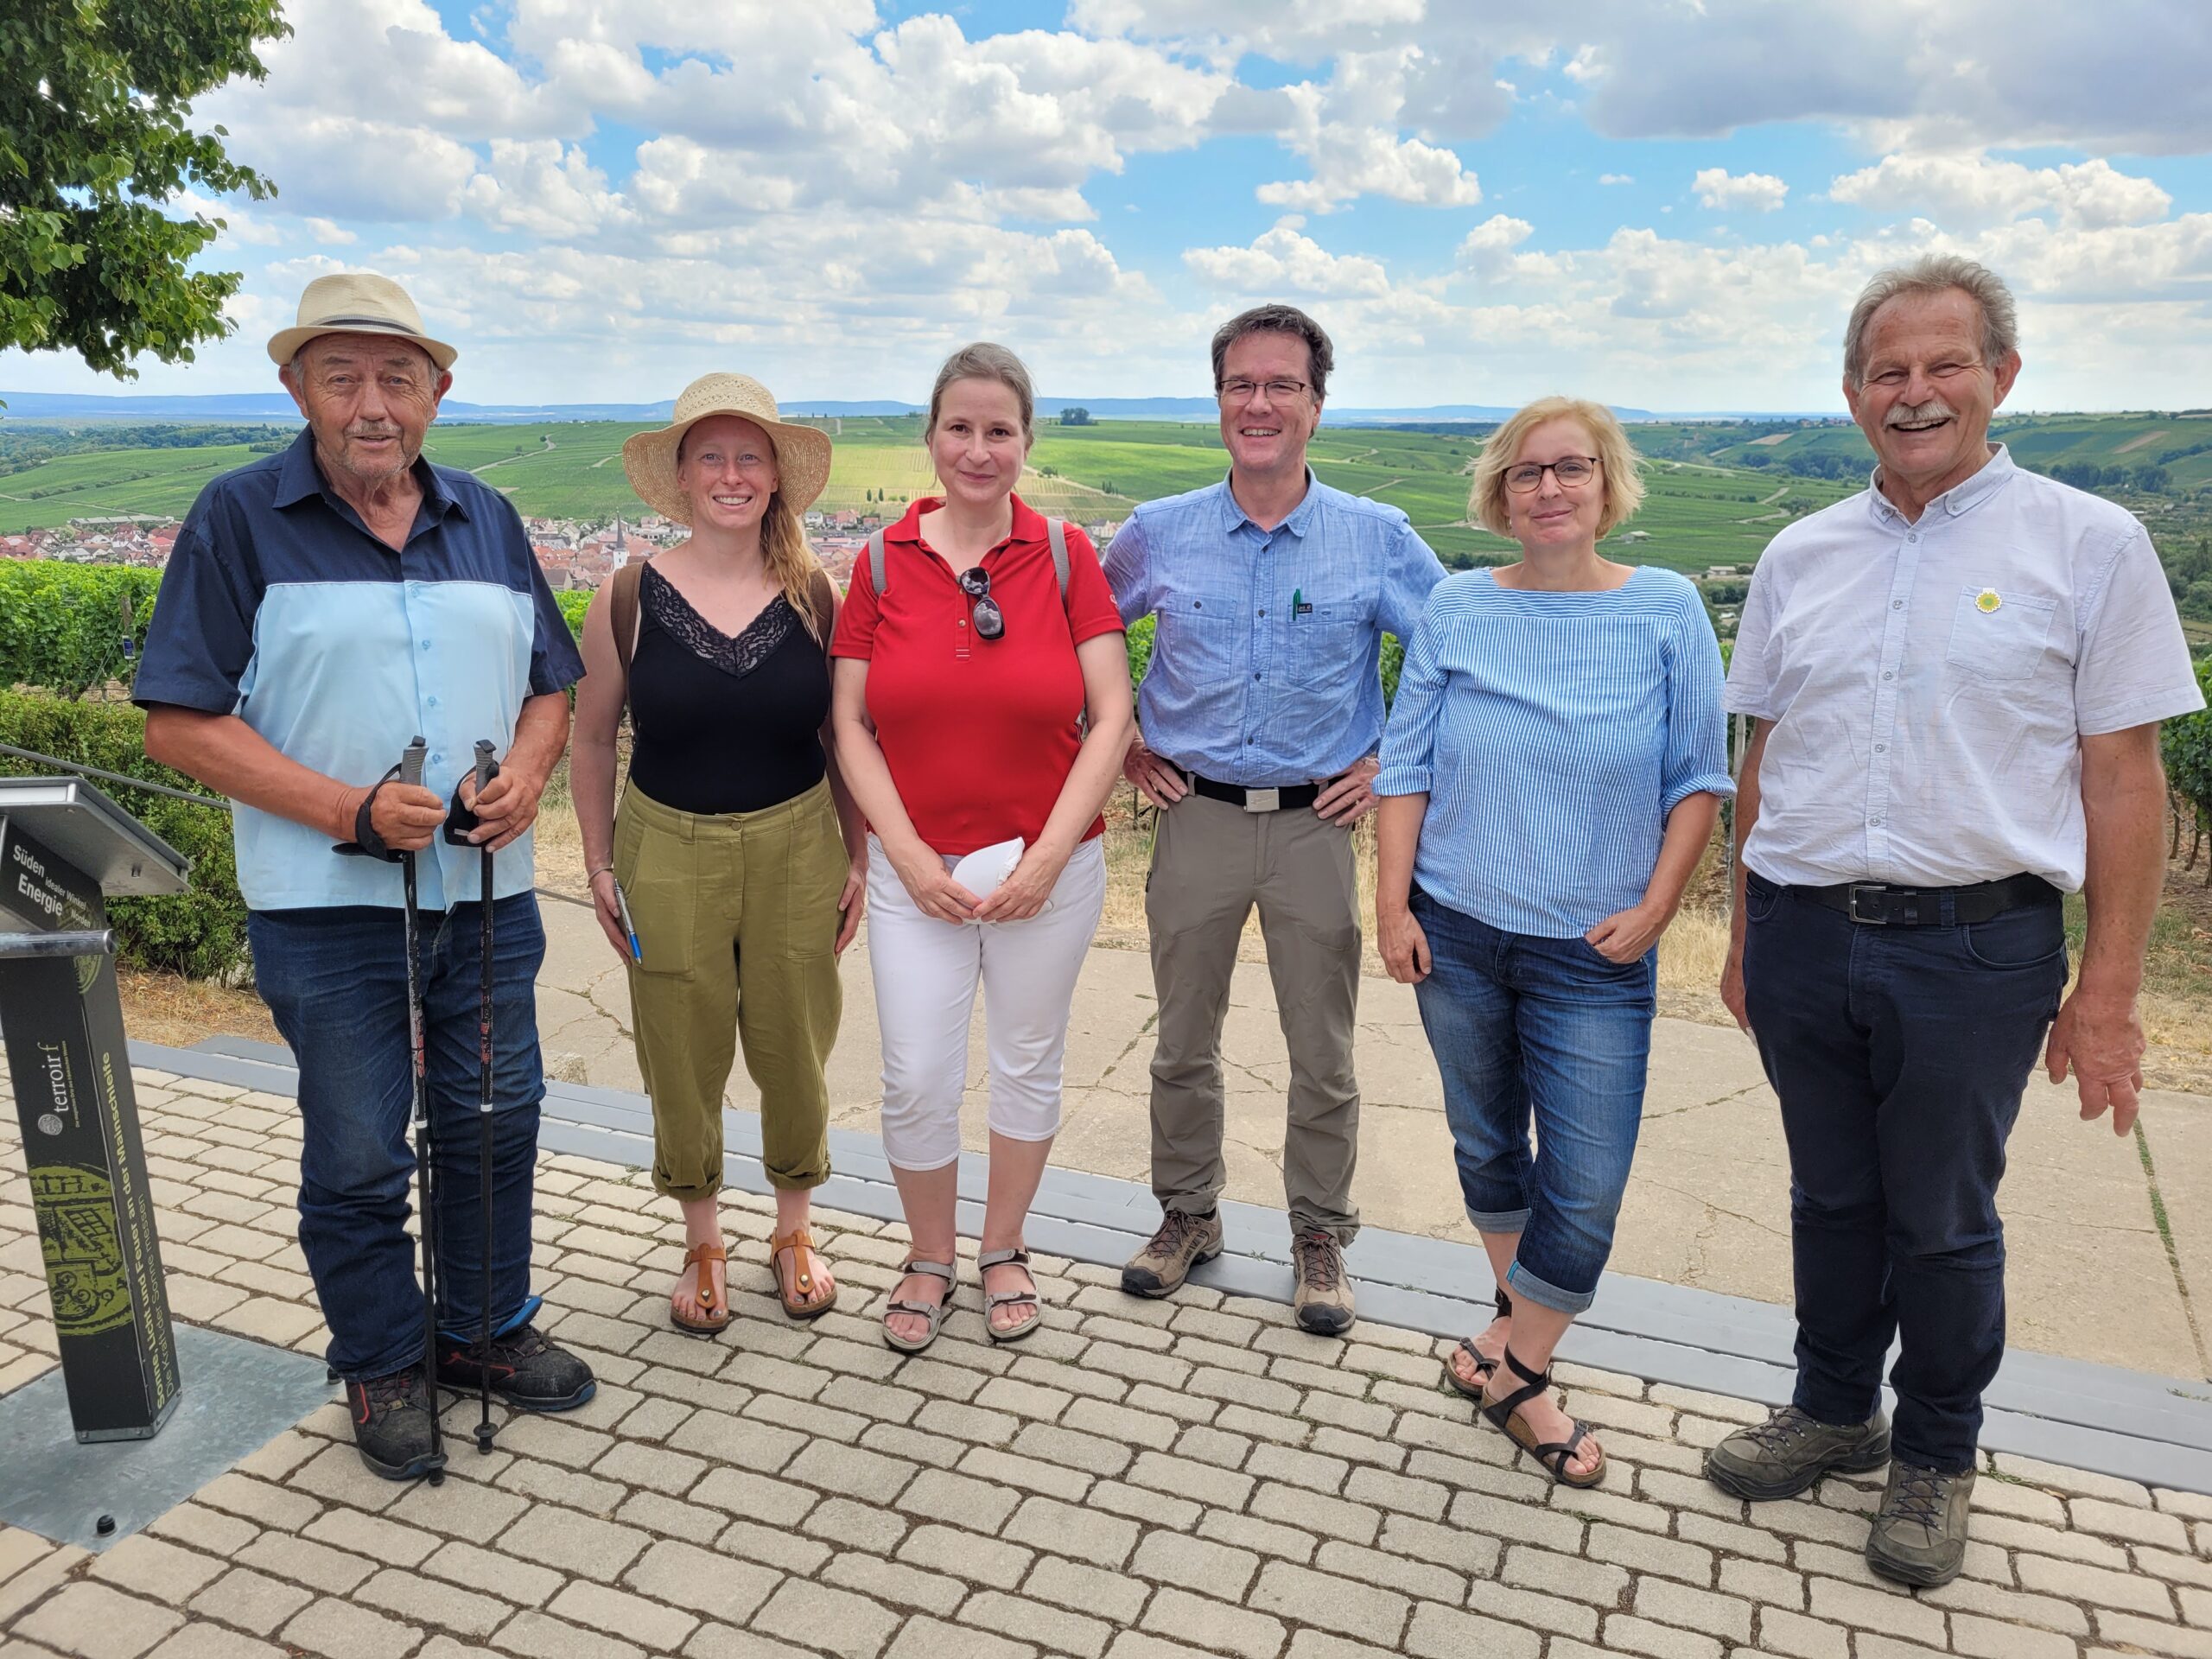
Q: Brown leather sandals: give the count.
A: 2